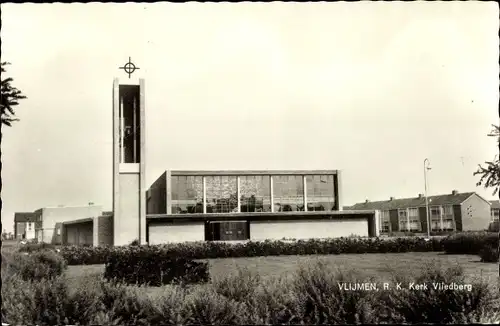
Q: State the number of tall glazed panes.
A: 5